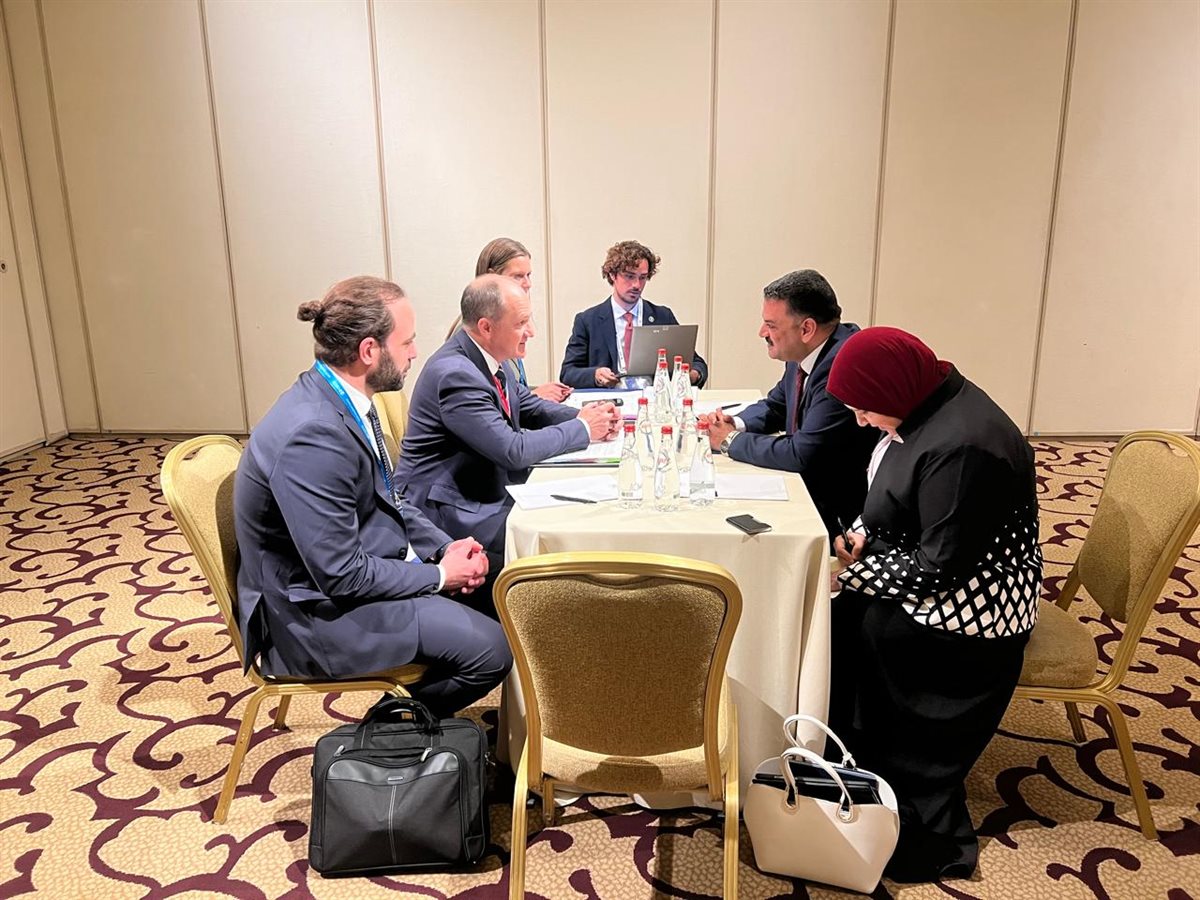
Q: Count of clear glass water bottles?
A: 9